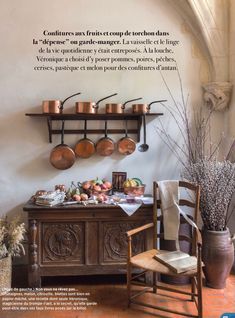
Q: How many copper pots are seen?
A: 8